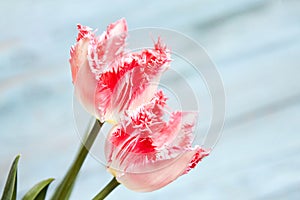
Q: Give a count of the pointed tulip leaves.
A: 2